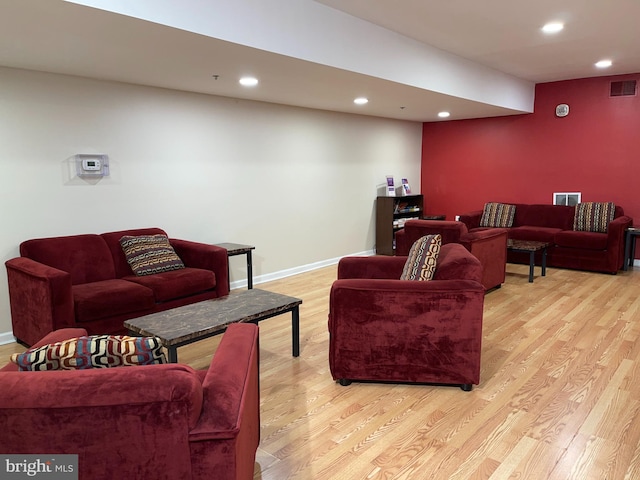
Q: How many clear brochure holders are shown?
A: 2